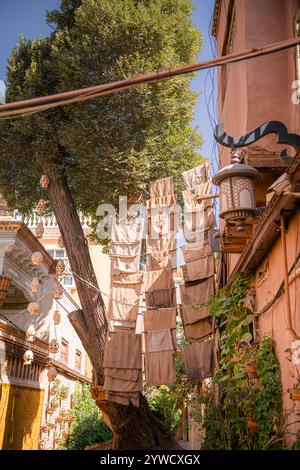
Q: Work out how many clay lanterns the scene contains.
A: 14